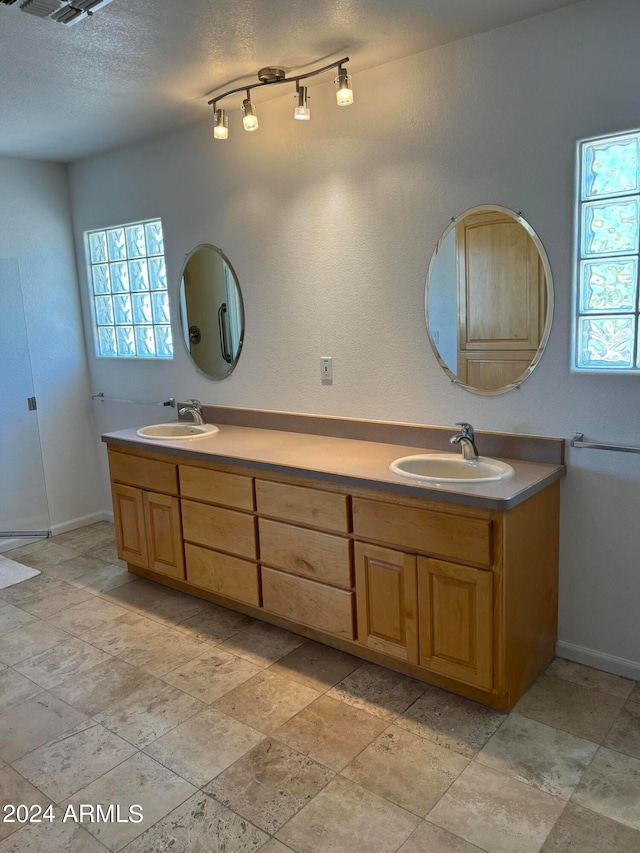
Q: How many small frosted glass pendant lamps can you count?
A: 4